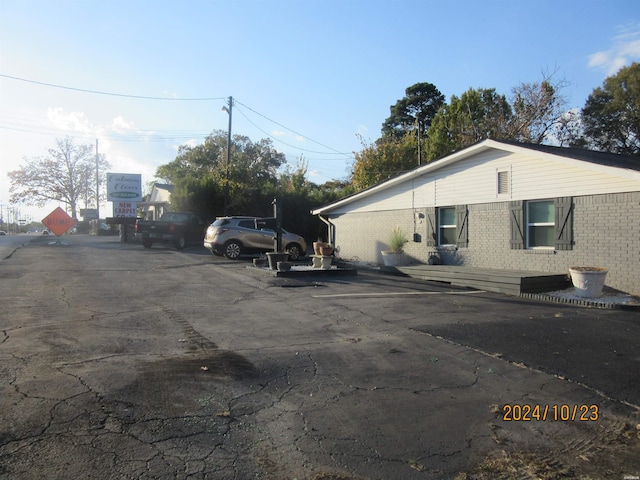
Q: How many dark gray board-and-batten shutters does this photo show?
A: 4